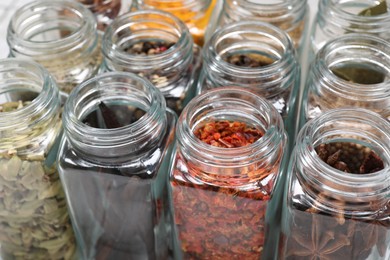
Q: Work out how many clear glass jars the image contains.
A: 12